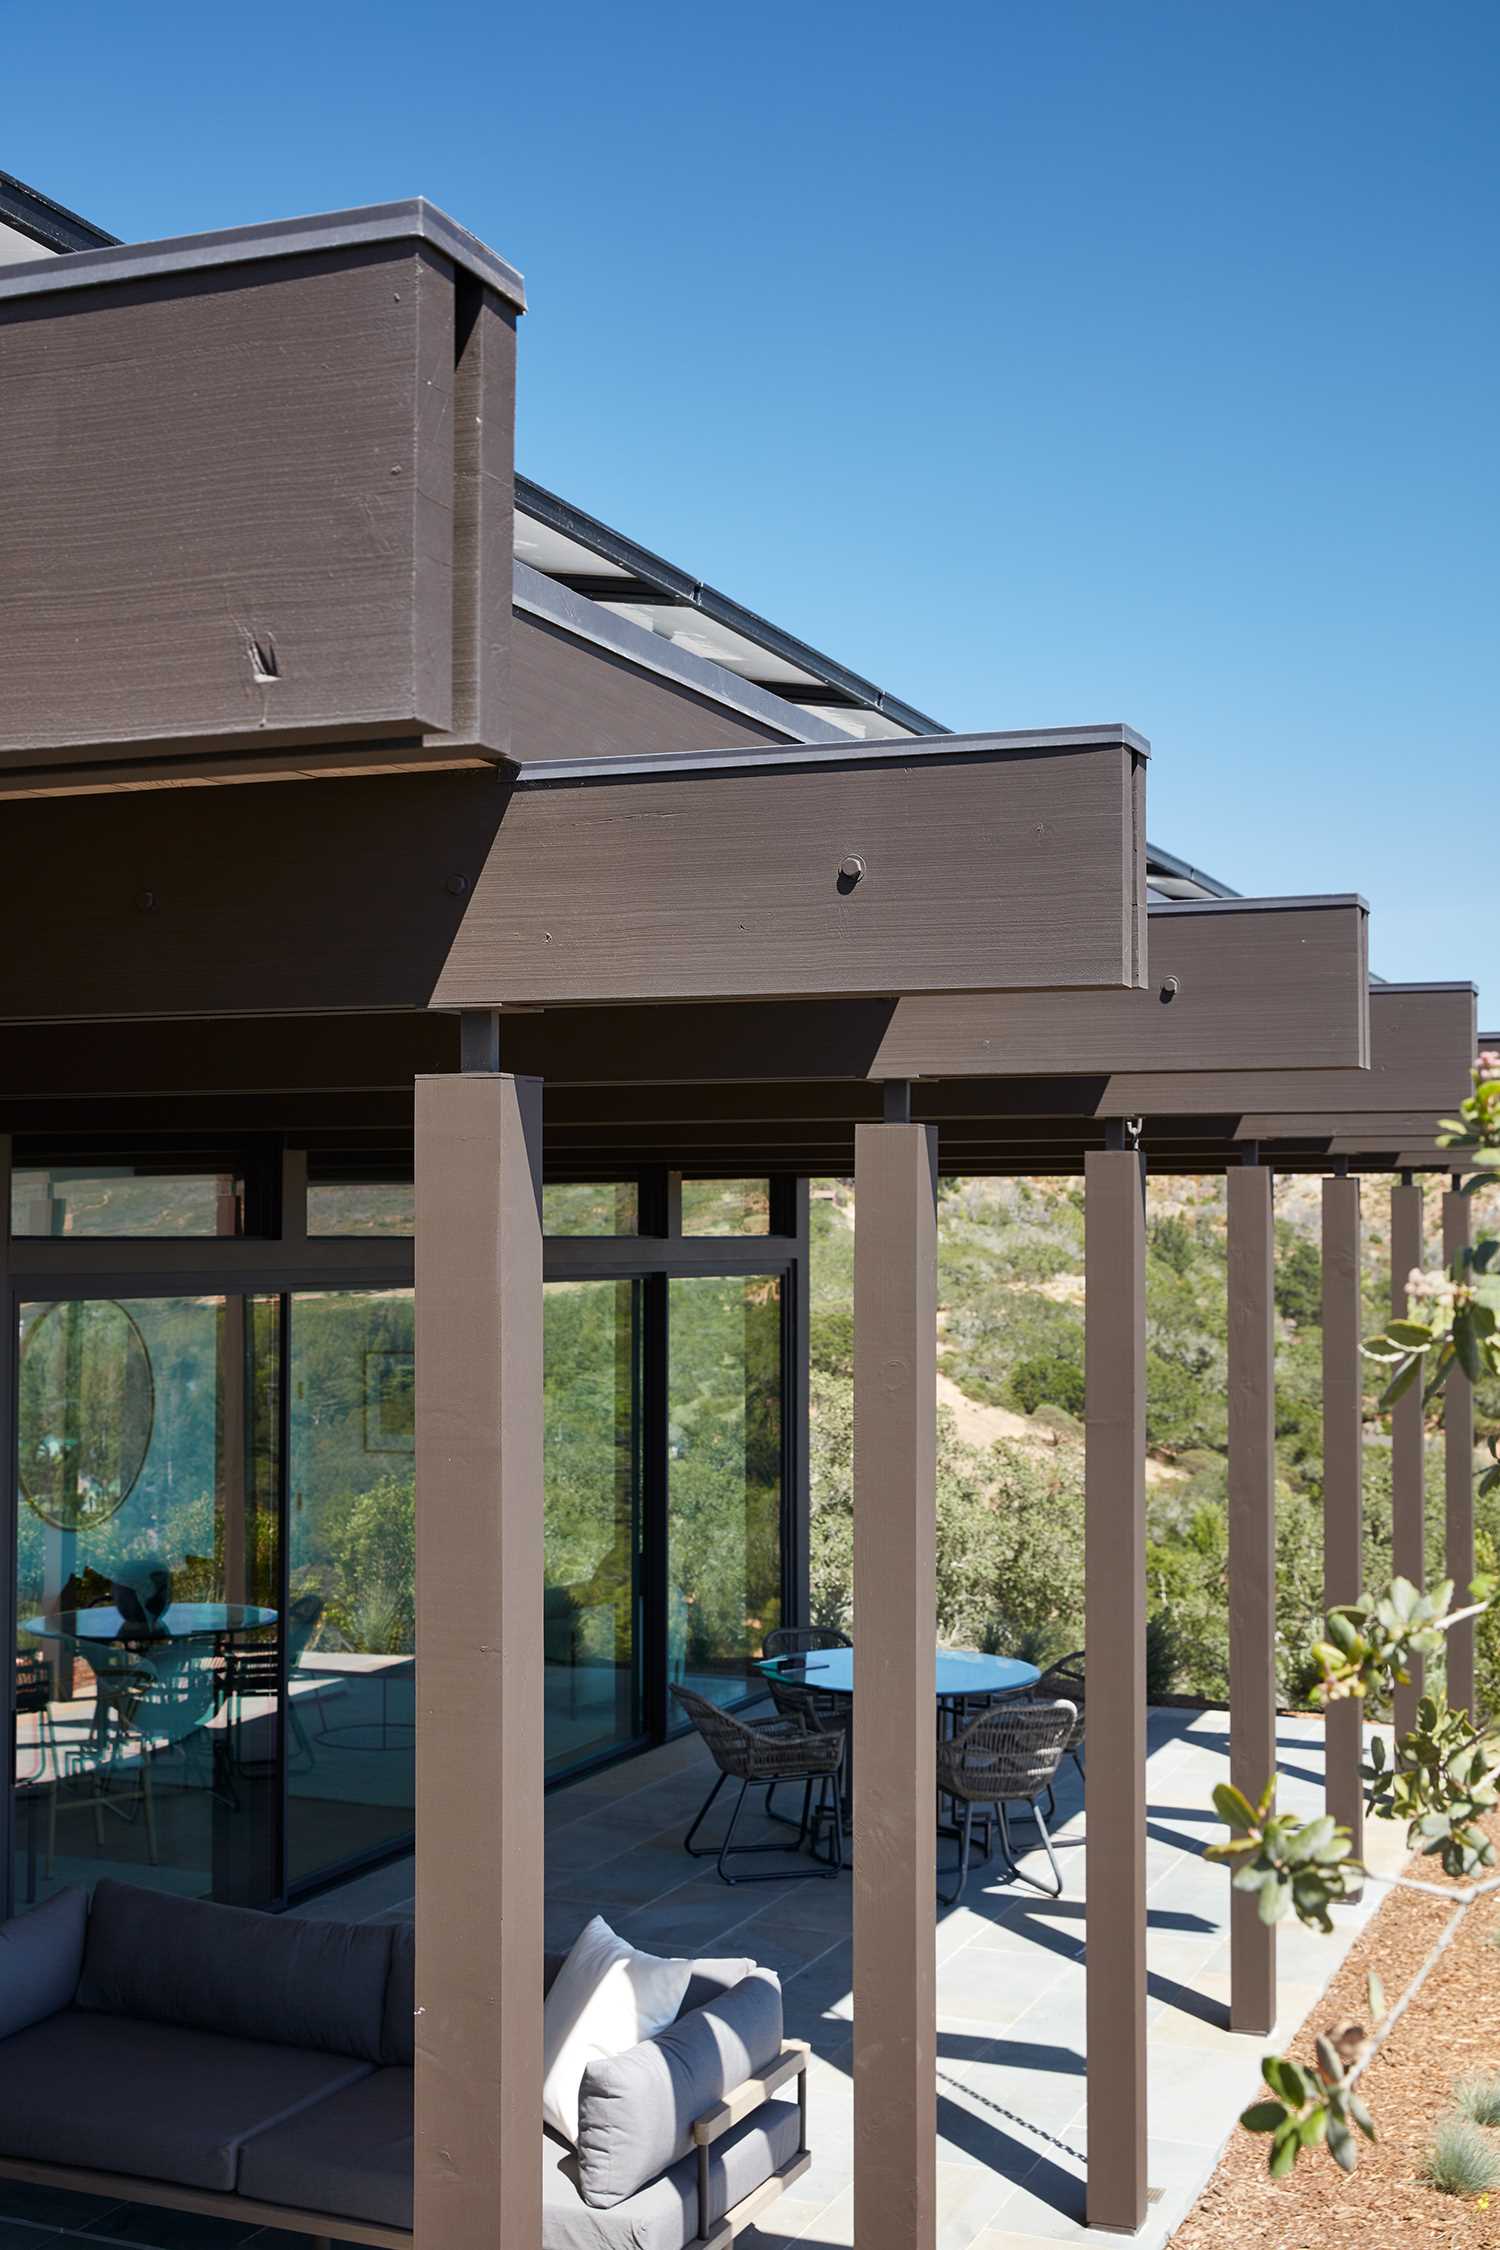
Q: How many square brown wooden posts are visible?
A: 7